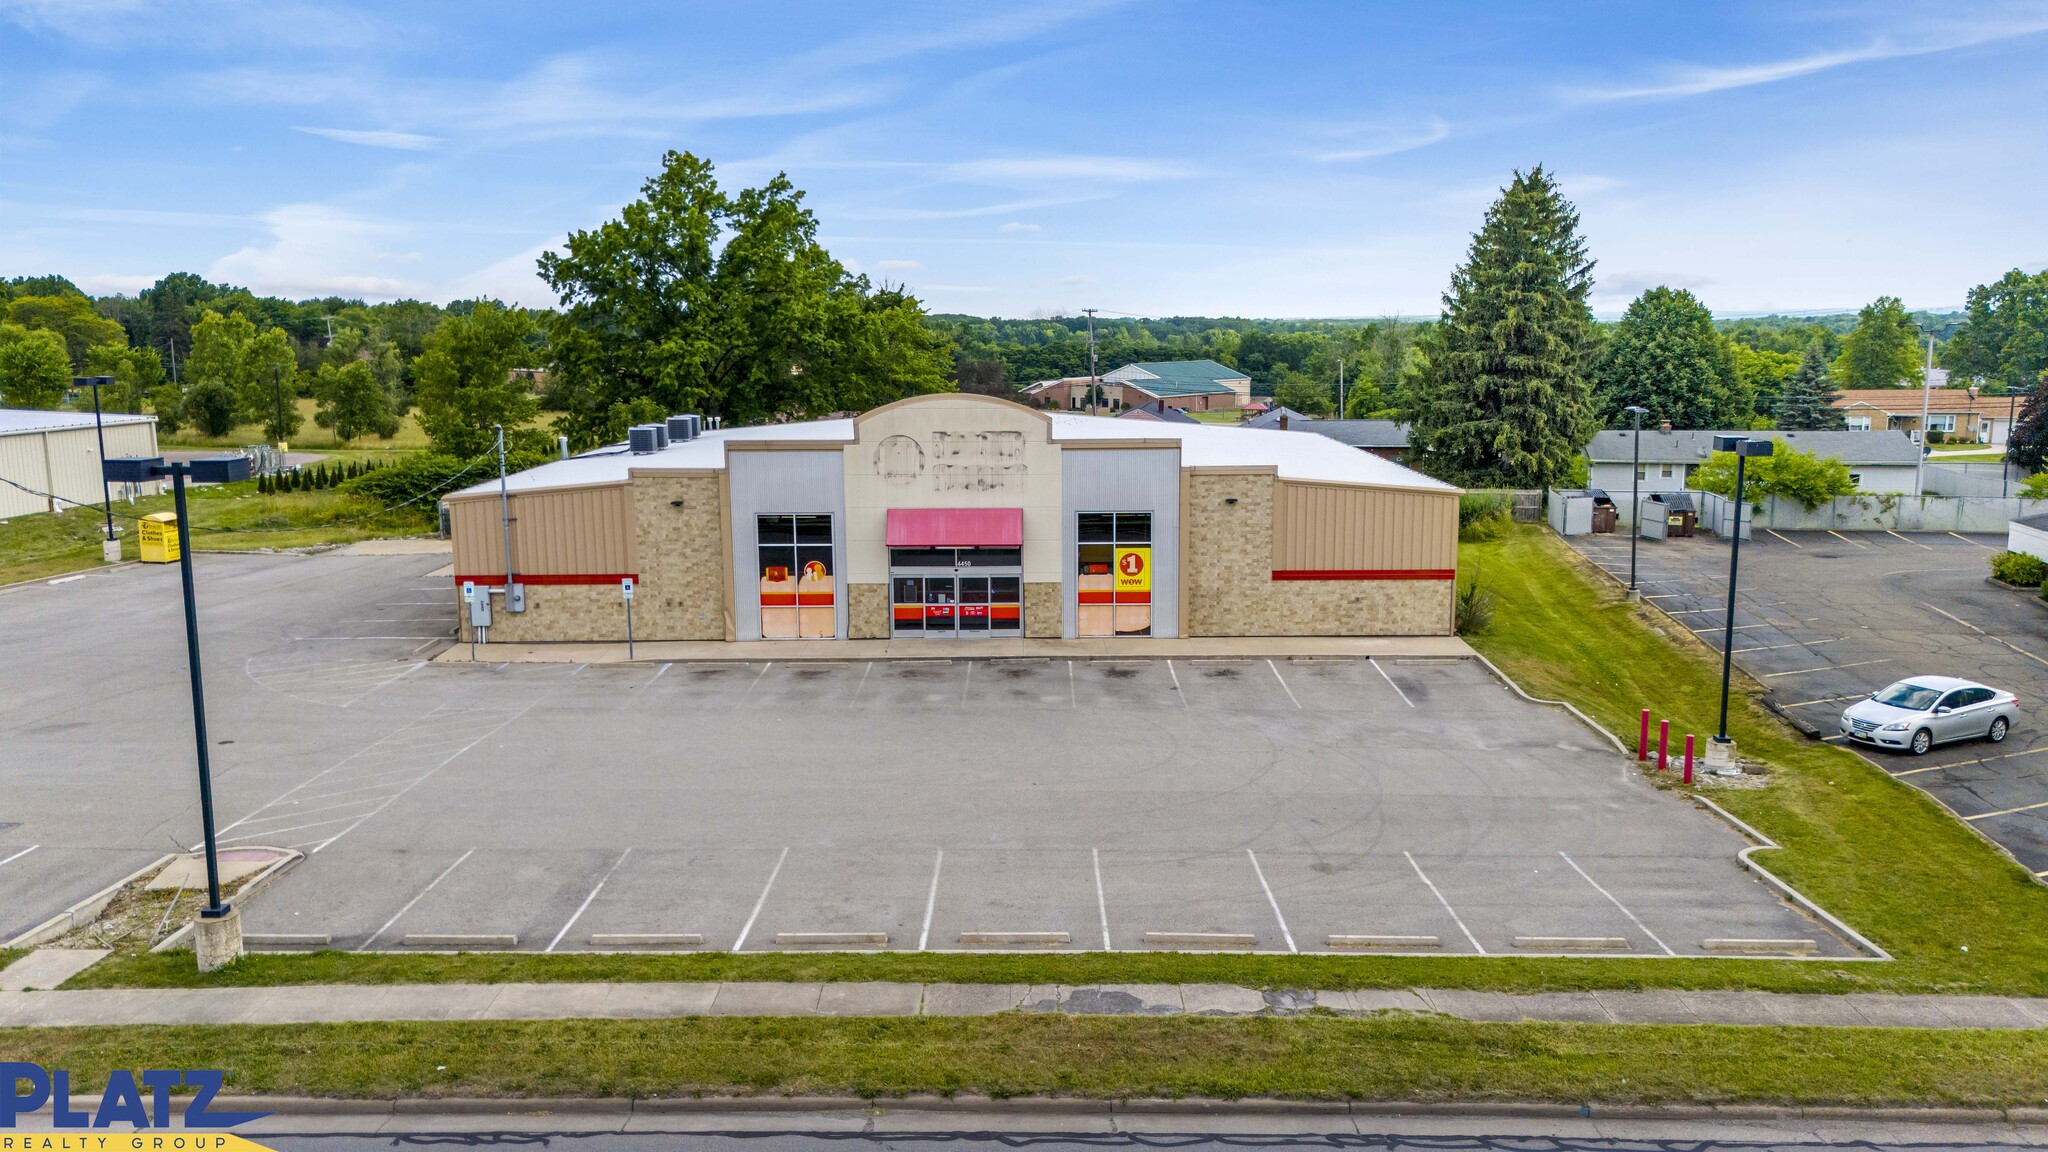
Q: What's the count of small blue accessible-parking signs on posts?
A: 2